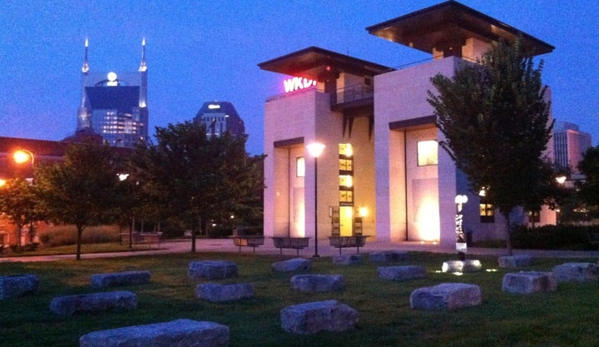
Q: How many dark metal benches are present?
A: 3